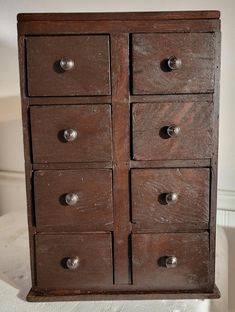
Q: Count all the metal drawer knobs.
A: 8